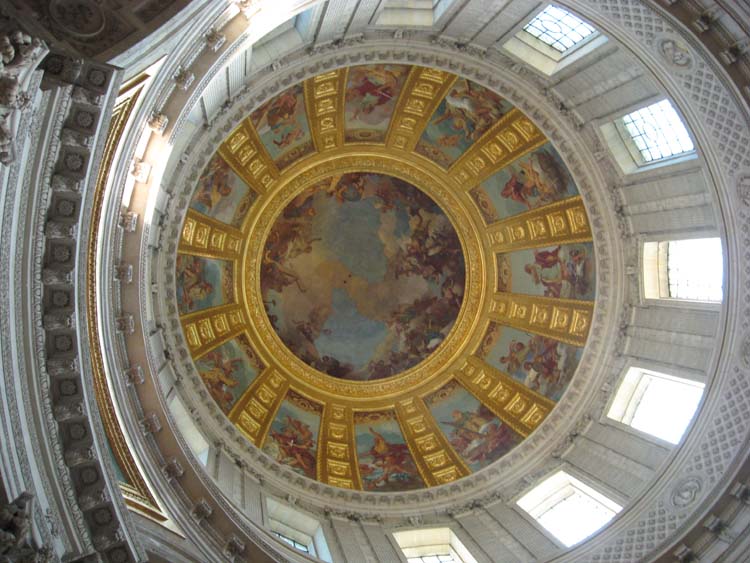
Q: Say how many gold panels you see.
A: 12